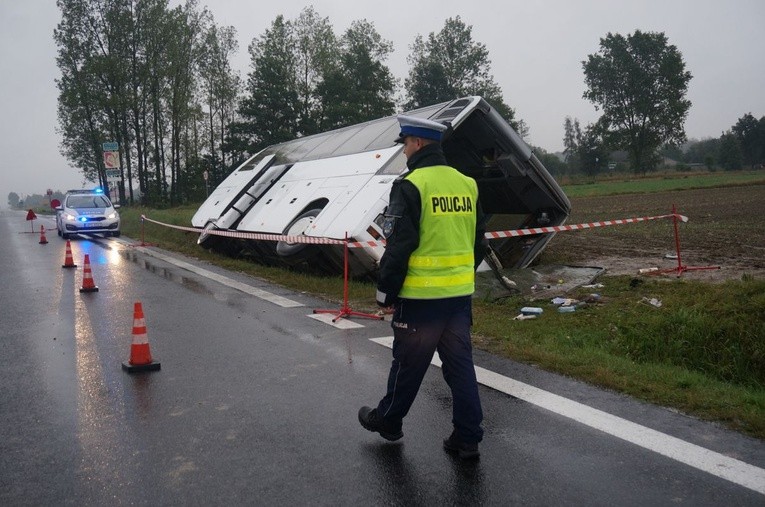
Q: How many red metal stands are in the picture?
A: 3